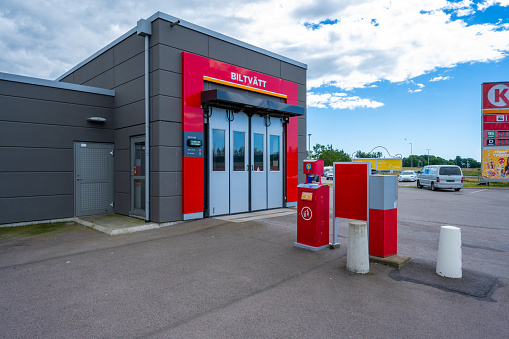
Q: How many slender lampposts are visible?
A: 3